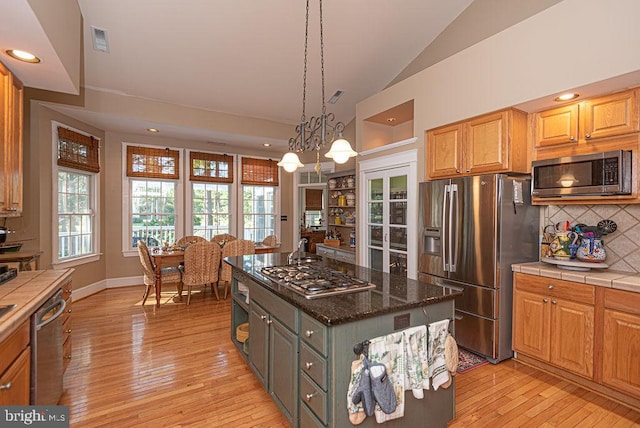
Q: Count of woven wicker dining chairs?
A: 6